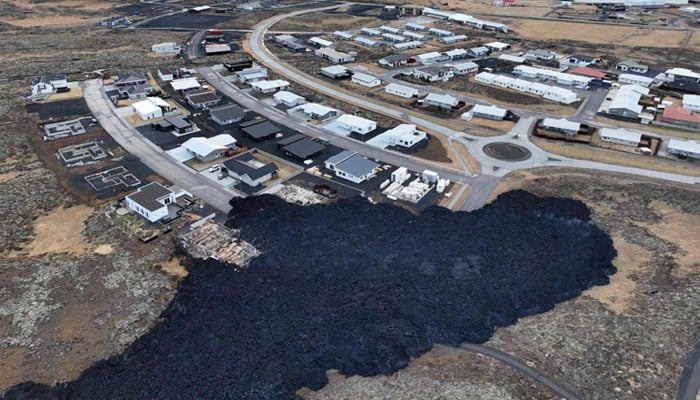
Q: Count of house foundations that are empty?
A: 3